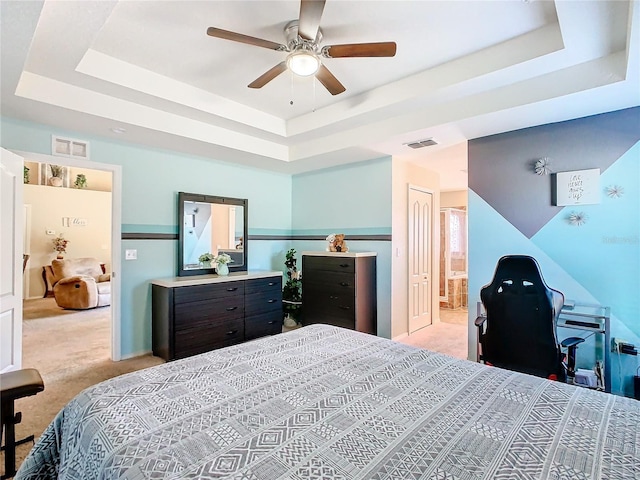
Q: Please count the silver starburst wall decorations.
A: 3